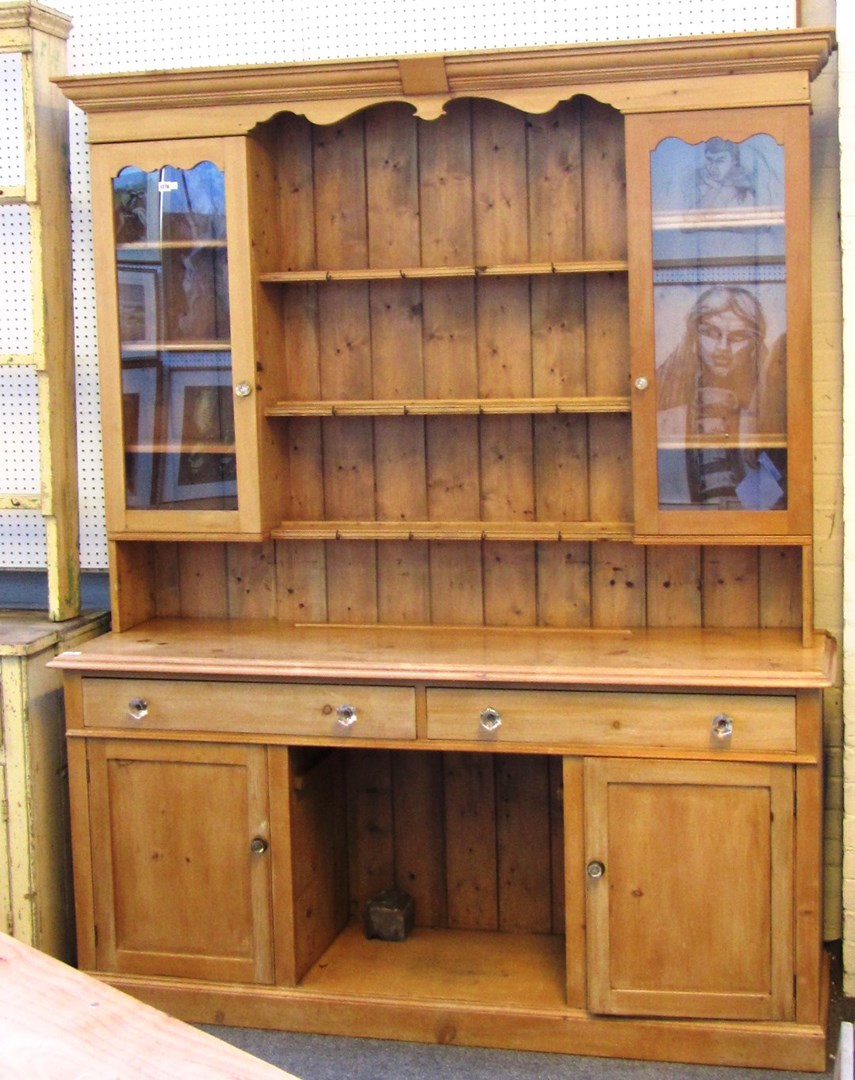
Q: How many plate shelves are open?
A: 3